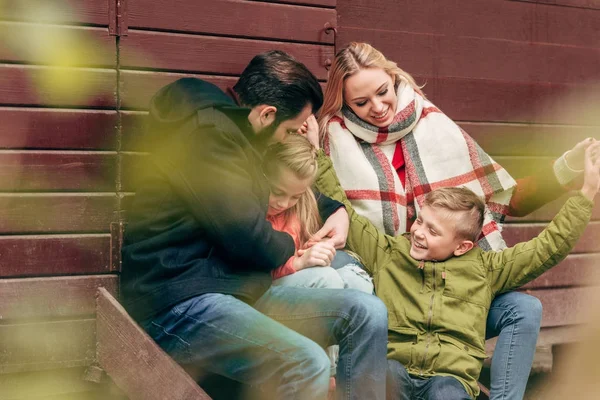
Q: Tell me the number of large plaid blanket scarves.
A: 1